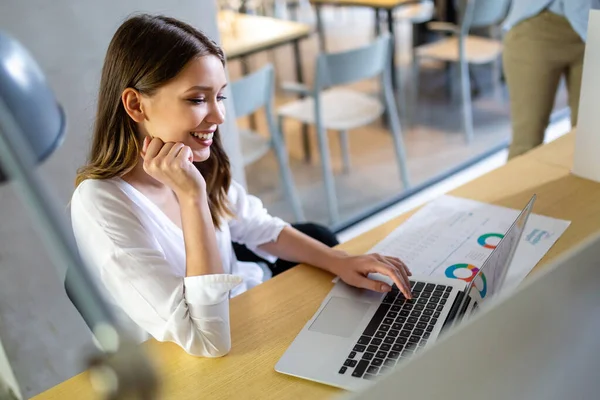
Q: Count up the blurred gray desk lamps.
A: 1